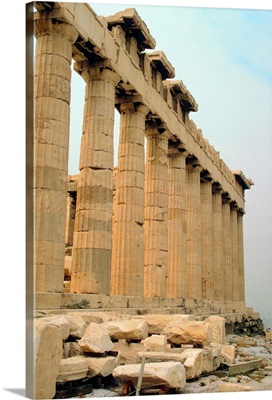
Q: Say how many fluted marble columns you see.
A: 11